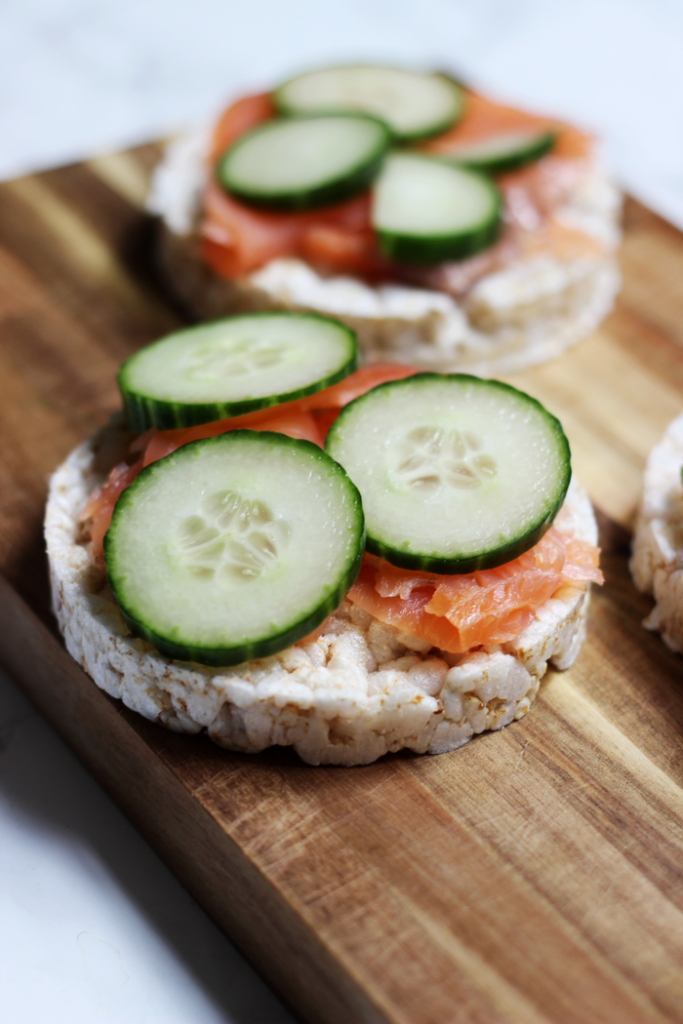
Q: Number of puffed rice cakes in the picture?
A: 3